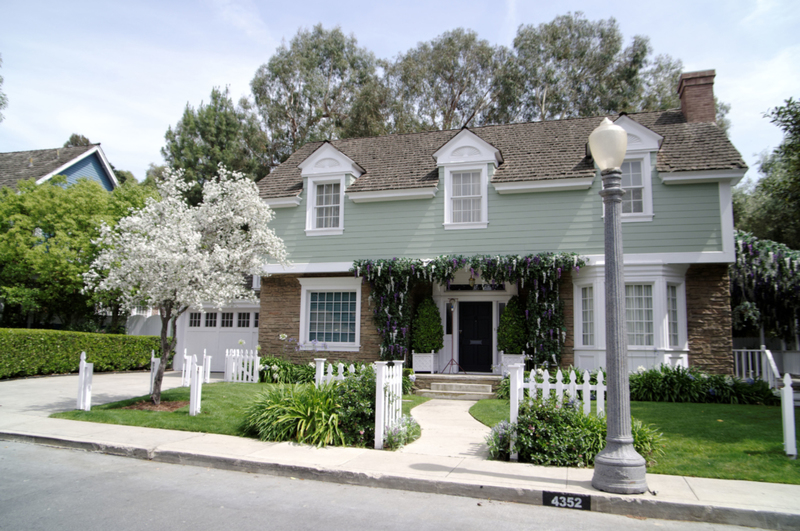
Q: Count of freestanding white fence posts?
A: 6